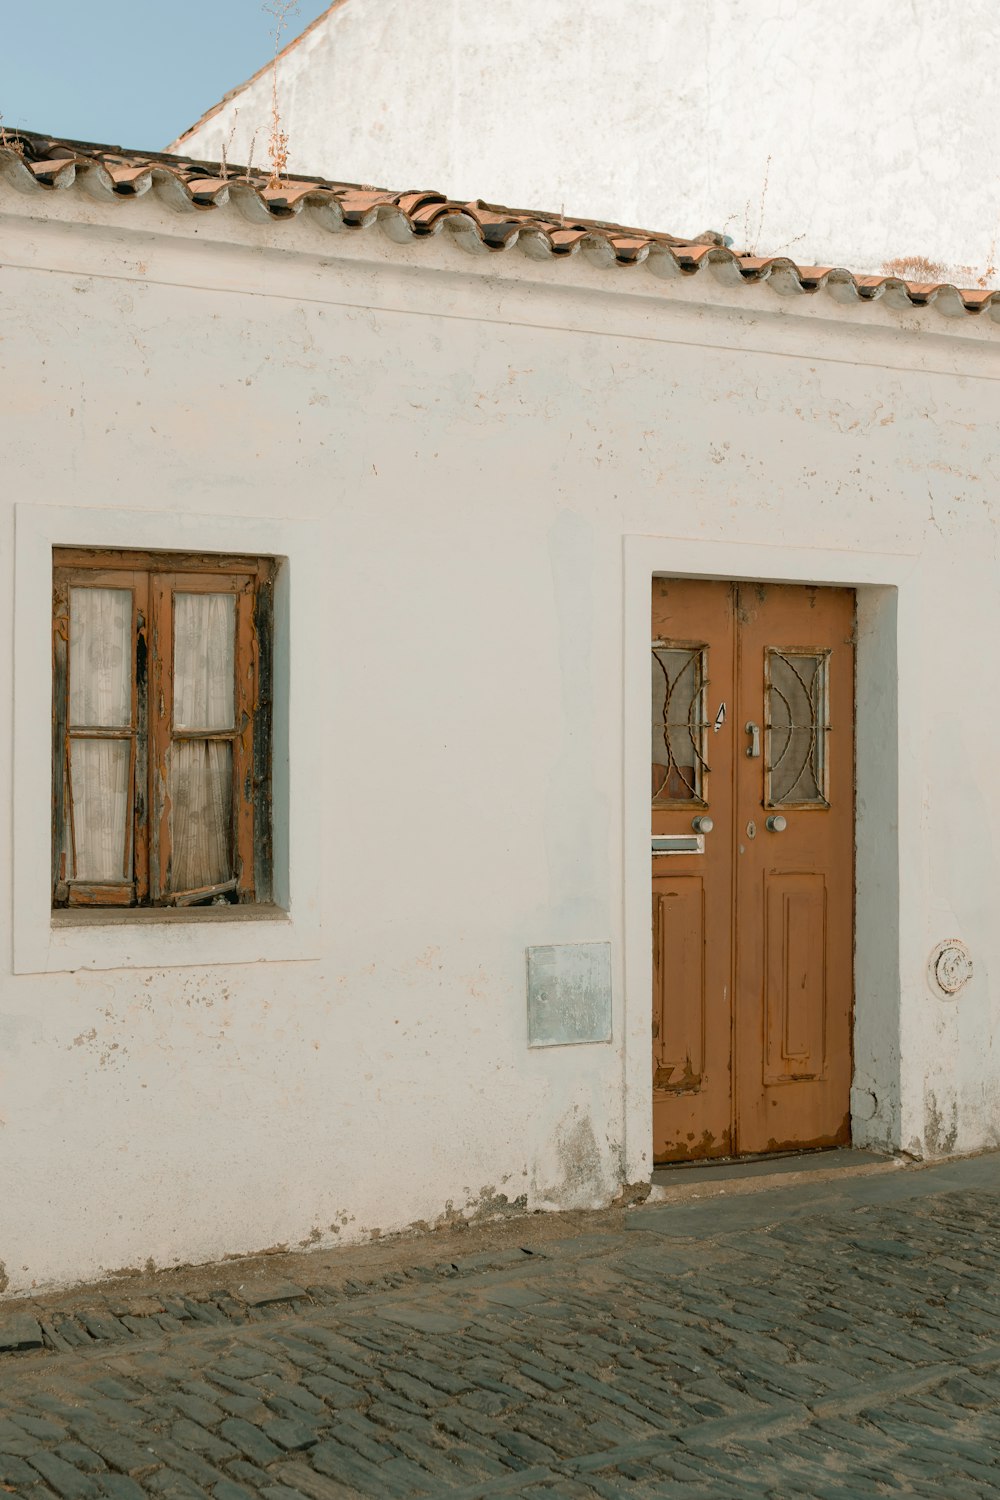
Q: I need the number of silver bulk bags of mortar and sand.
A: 0